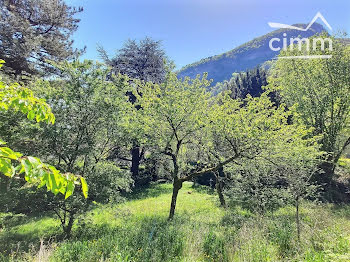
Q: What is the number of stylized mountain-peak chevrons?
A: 1